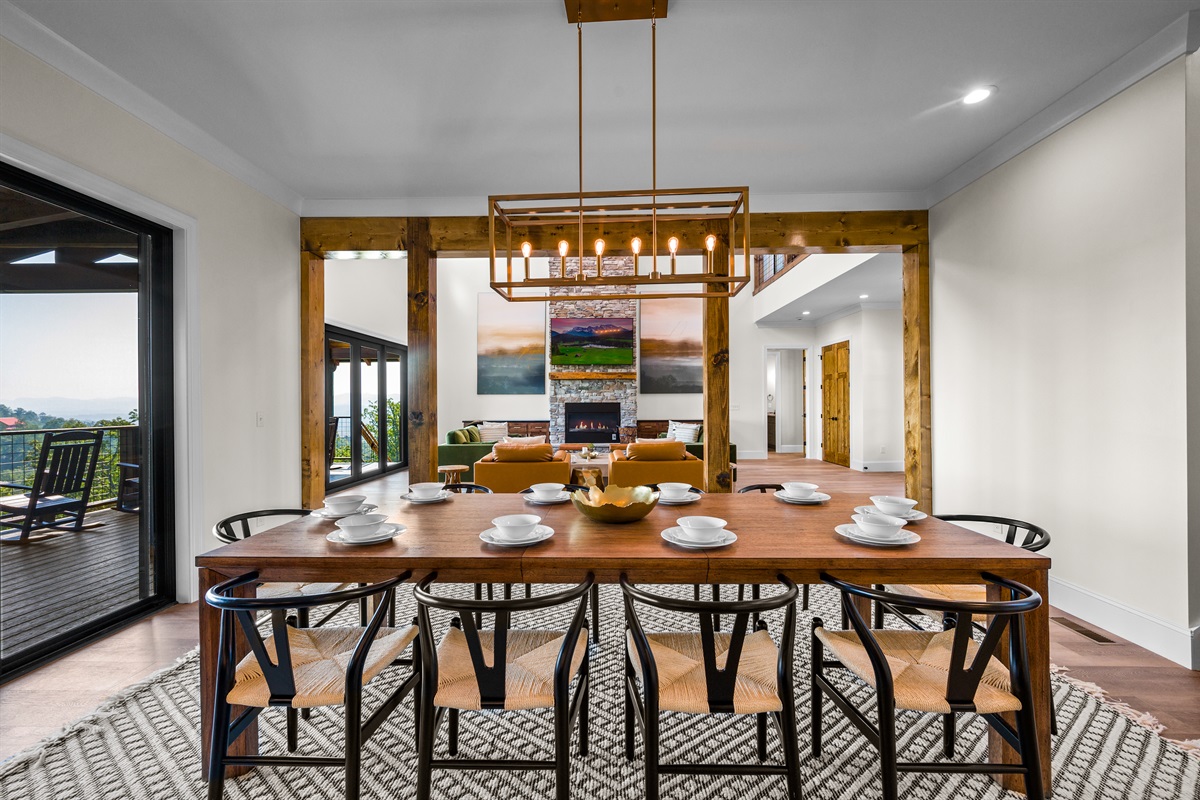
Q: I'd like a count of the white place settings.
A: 10